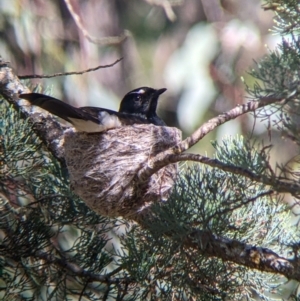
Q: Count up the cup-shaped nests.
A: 1